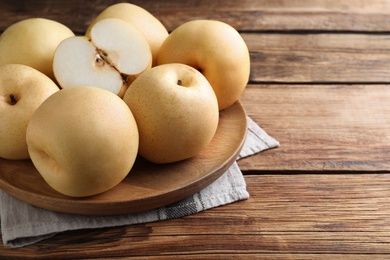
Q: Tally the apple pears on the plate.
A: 7